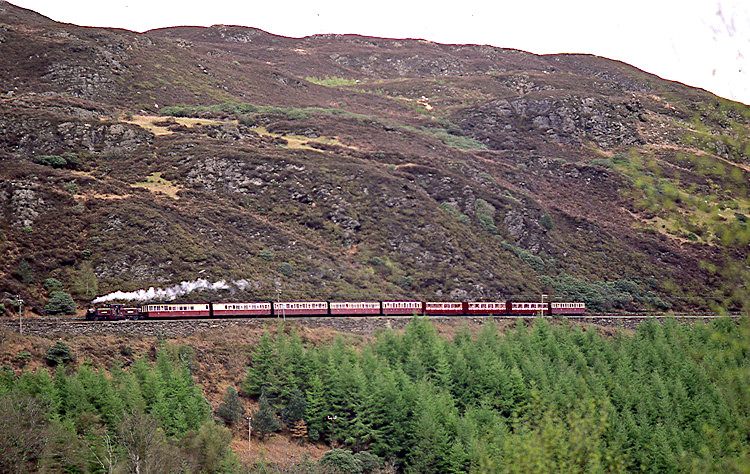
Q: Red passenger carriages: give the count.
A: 9